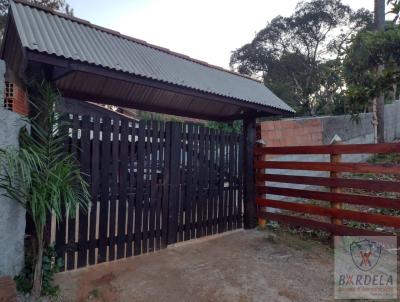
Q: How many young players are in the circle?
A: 0